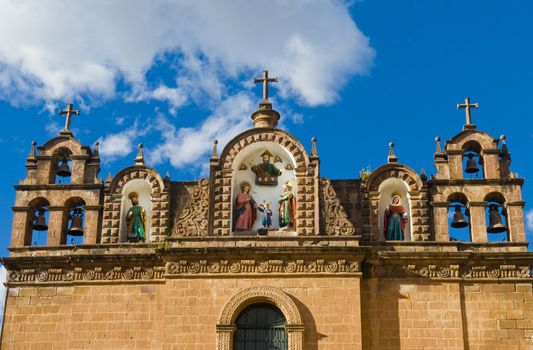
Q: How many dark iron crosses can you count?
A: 3